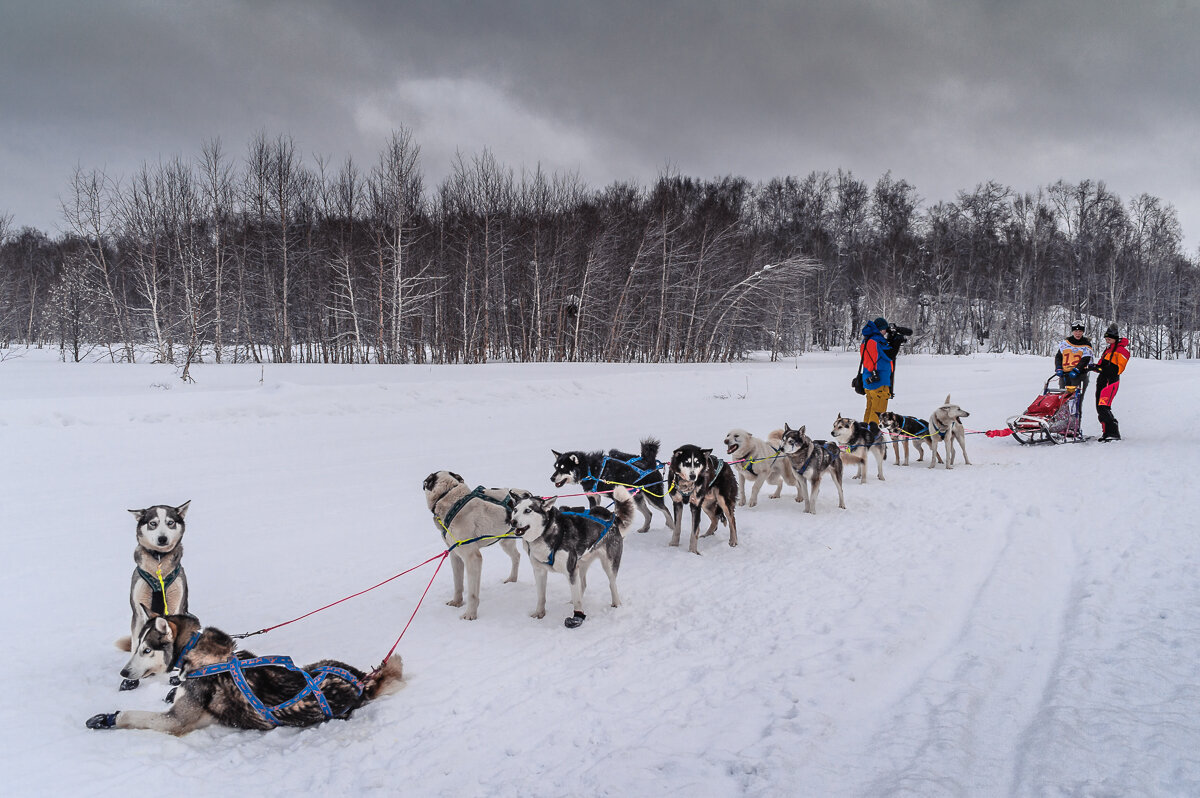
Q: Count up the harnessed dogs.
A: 11